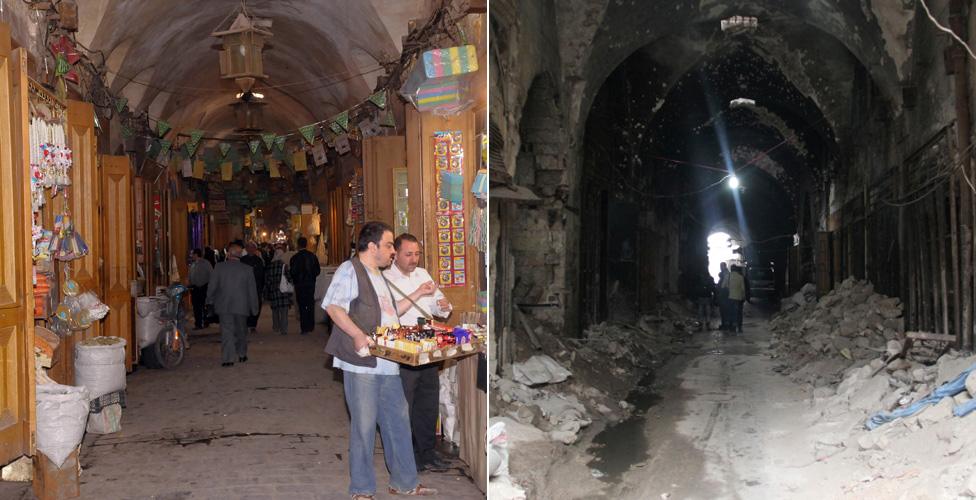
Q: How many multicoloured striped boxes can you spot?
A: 2